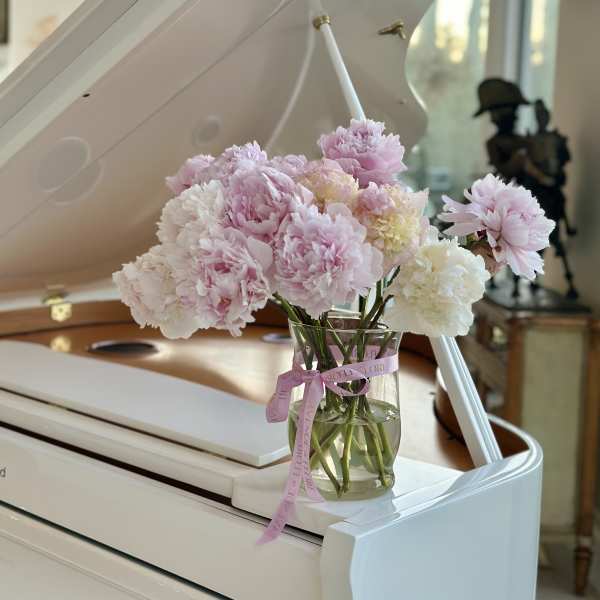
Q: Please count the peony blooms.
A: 13